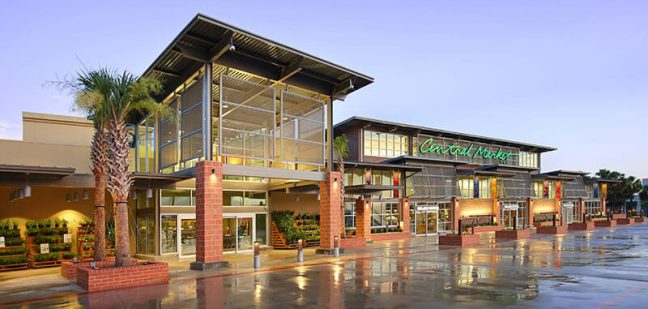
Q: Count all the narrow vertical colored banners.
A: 8